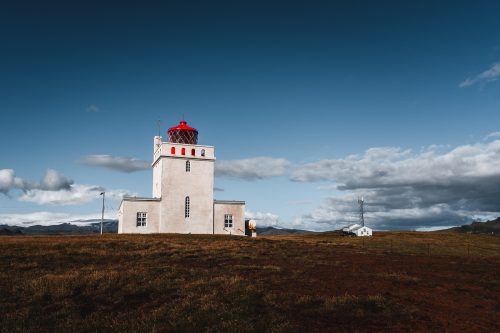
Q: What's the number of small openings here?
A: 4